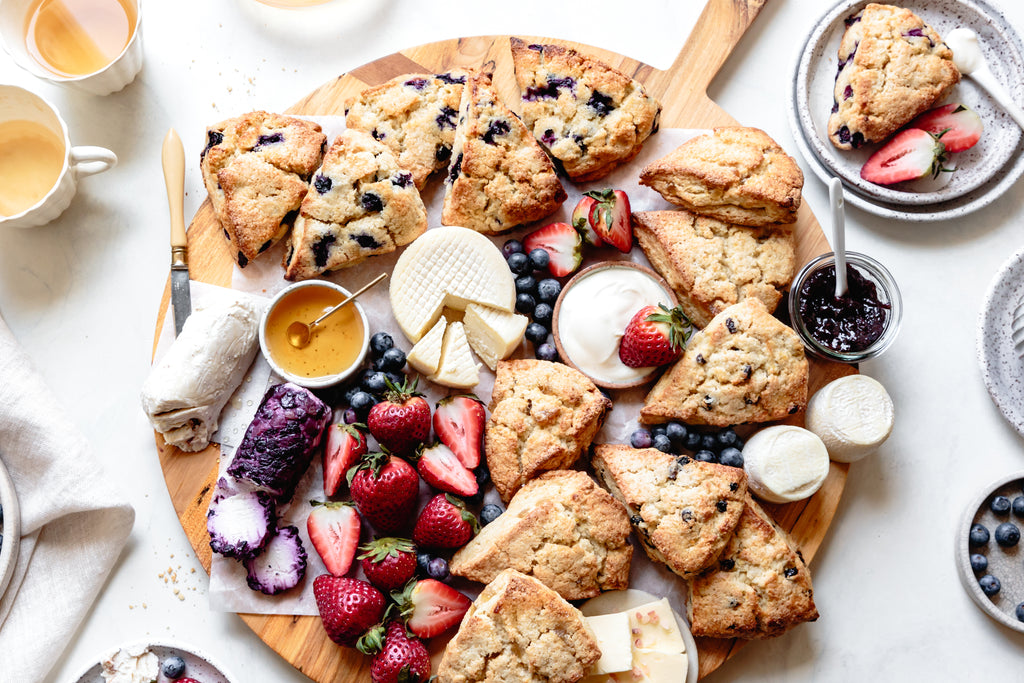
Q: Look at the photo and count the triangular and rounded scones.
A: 14